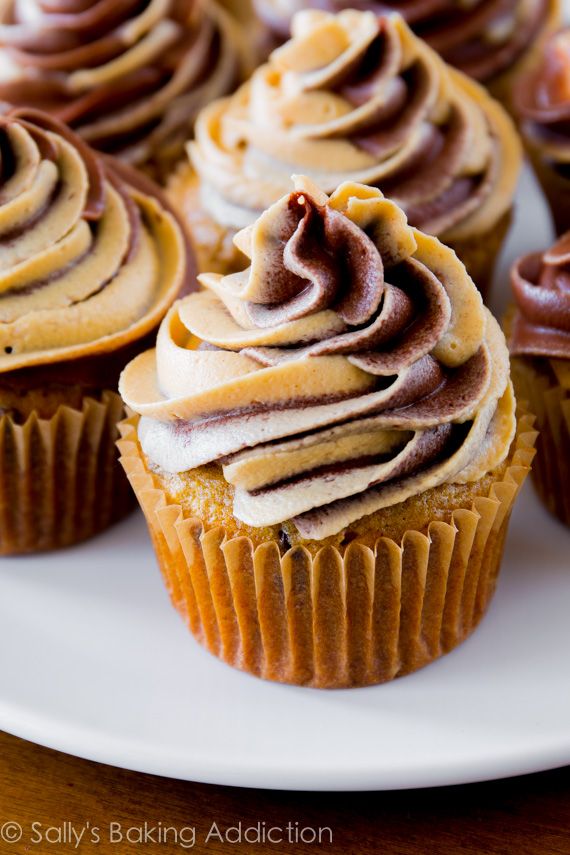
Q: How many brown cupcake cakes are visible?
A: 7